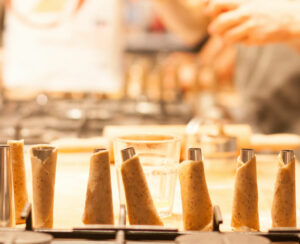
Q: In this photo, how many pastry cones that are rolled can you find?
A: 7